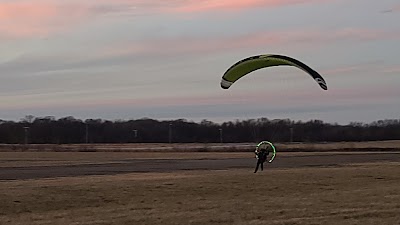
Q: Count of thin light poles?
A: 6